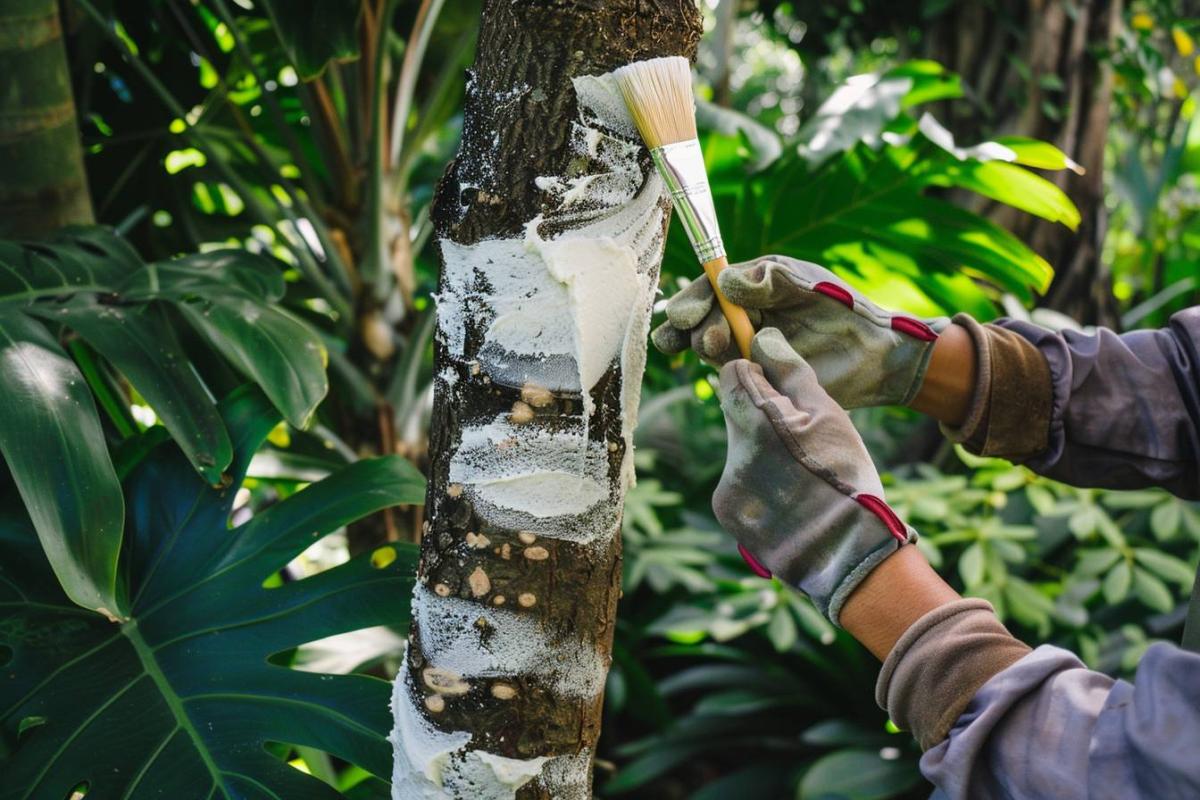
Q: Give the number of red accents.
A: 4